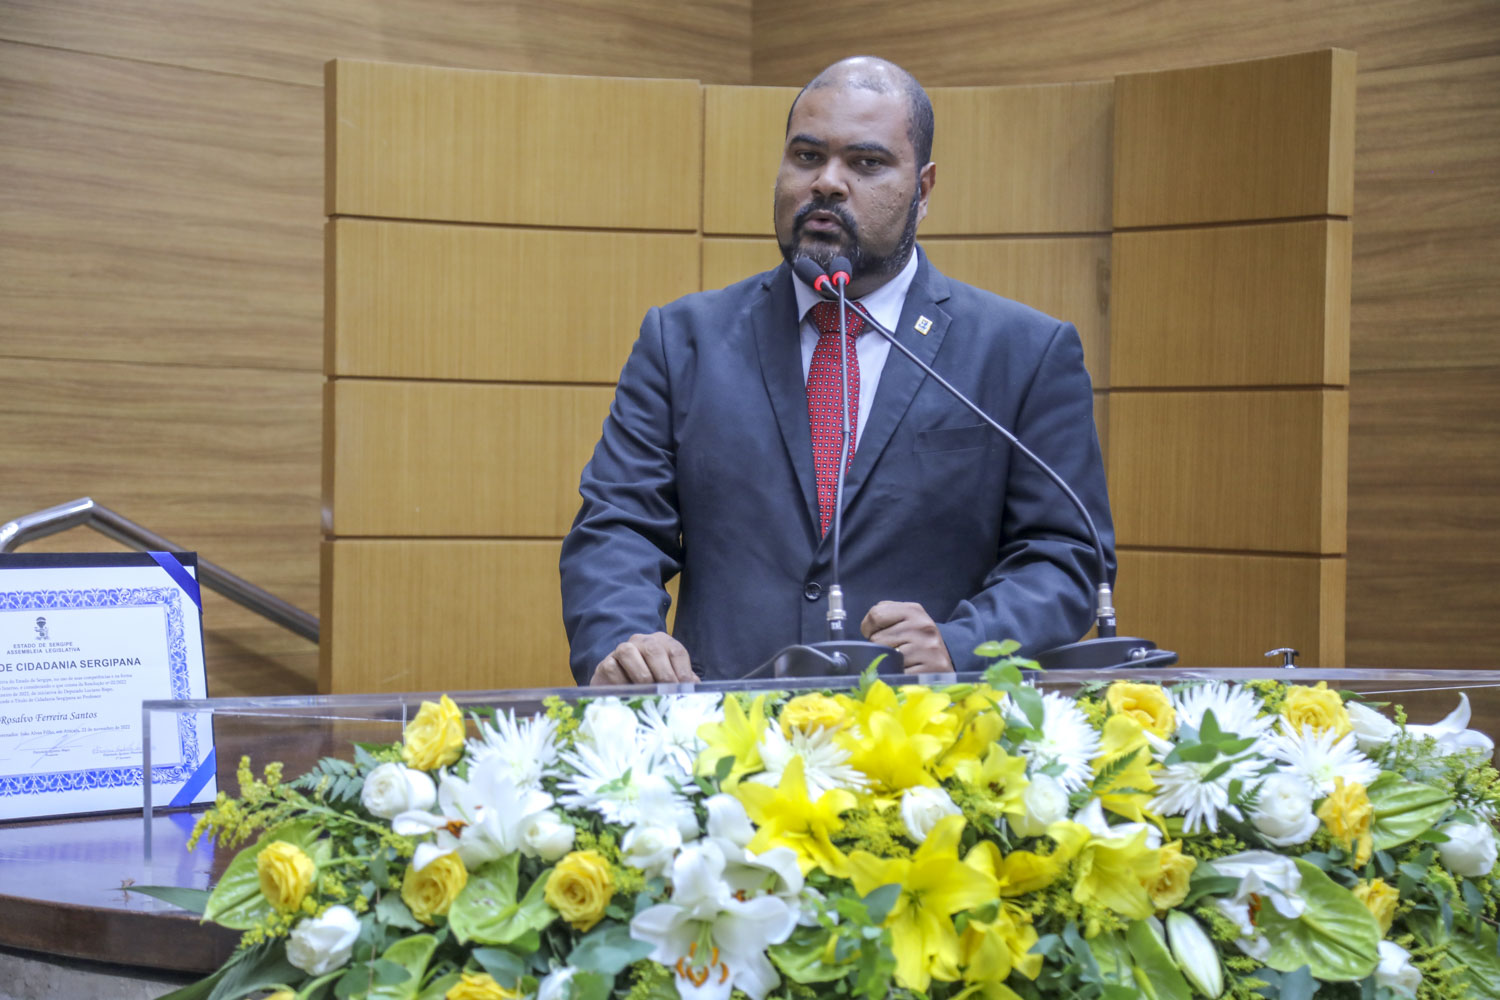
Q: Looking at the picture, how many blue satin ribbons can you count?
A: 2